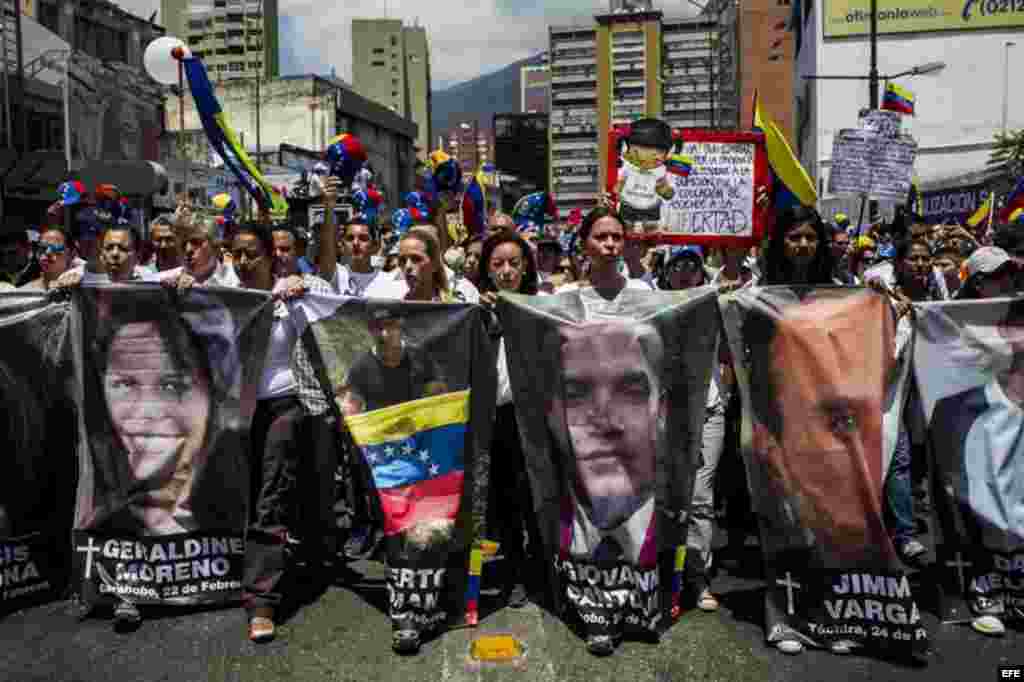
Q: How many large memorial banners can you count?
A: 6